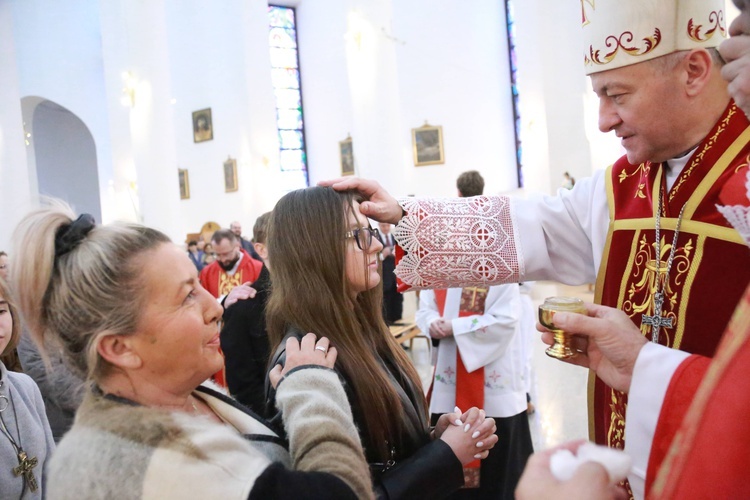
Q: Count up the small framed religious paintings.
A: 5